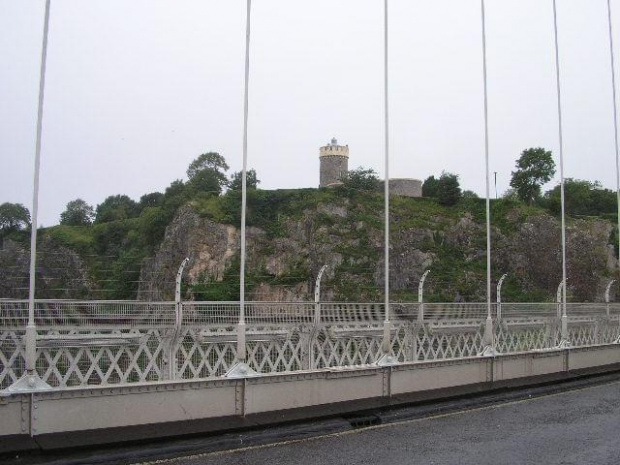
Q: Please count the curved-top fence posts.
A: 6